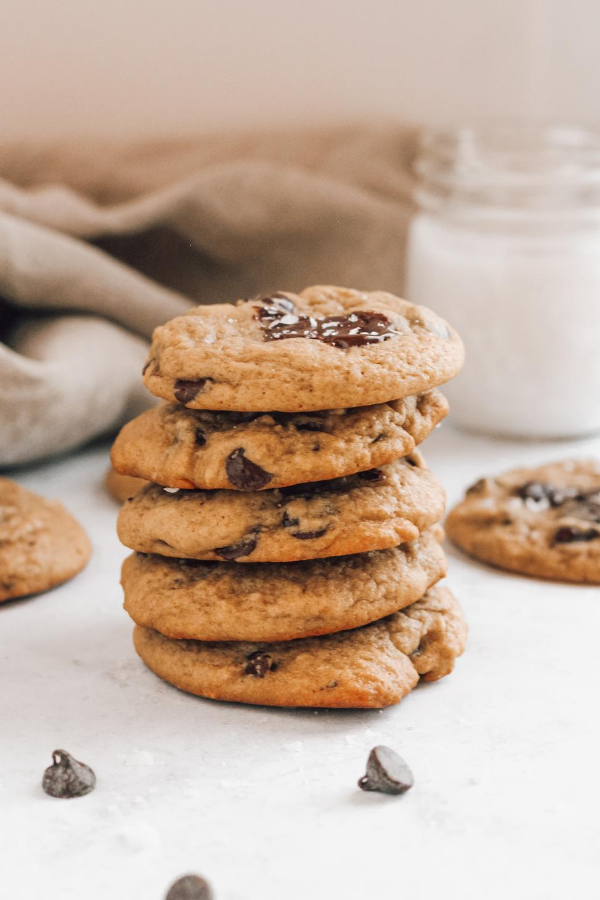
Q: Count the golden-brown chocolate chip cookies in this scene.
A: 8